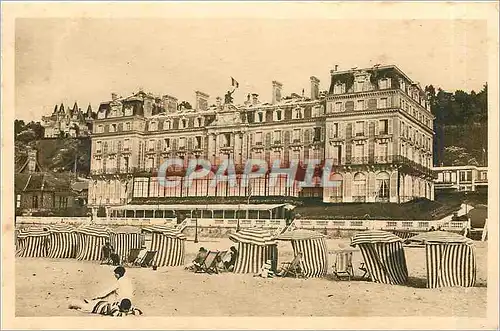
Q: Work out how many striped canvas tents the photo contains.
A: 9